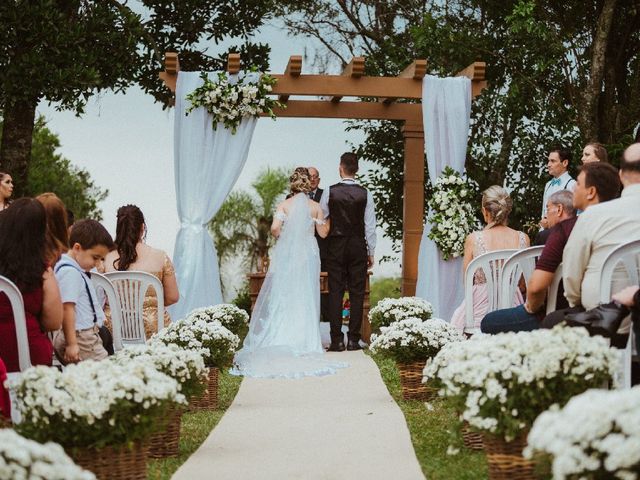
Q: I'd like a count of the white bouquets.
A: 11